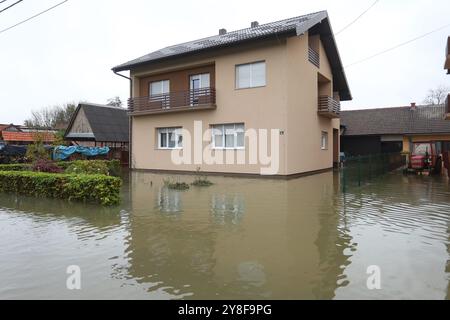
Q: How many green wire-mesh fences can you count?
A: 1